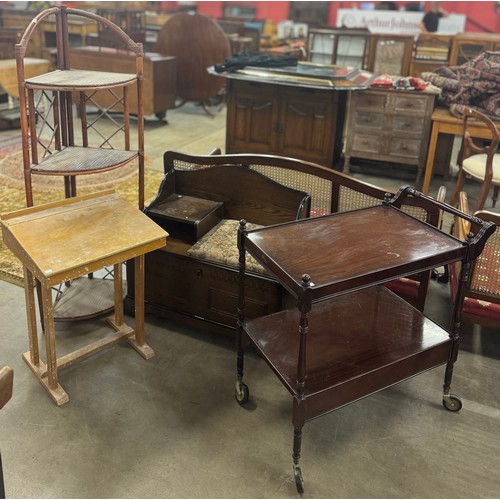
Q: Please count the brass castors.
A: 3